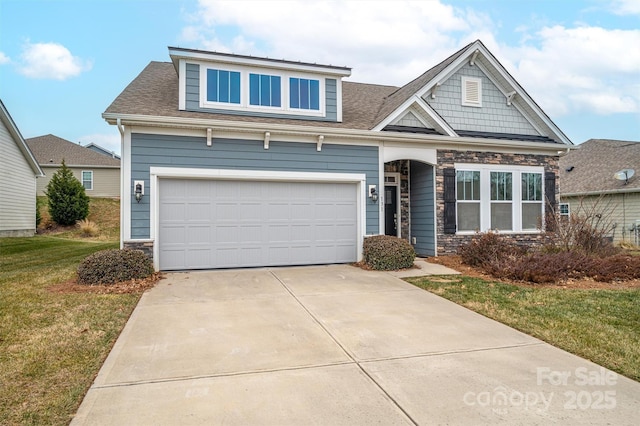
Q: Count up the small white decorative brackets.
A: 6